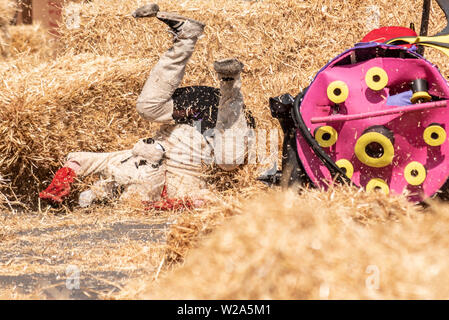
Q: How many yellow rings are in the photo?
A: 9